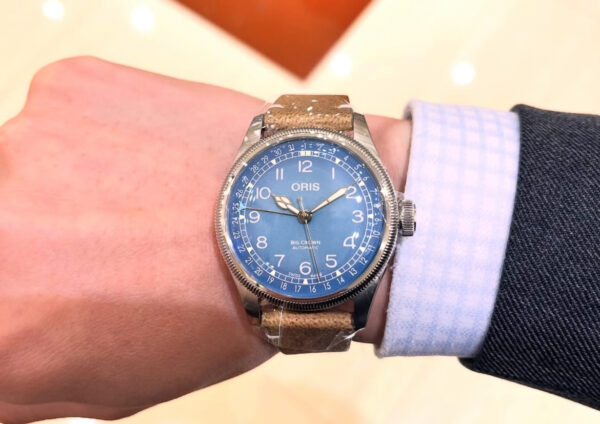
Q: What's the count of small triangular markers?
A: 11